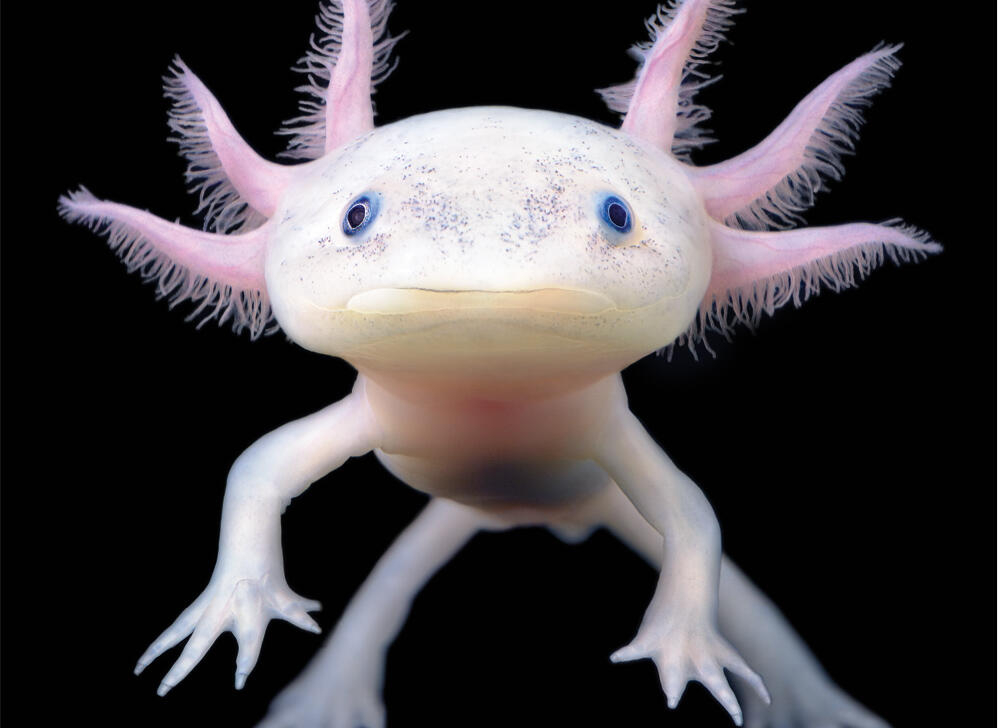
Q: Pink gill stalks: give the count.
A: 6